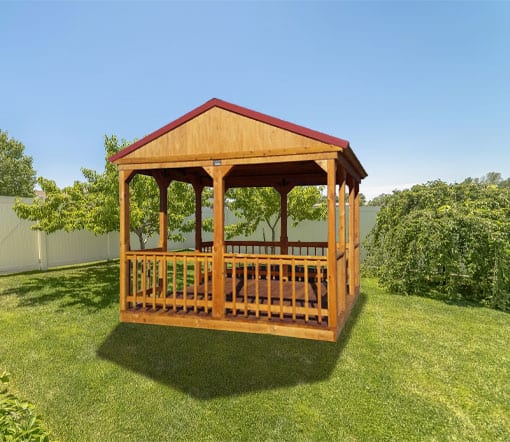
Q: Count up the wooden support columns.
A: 9